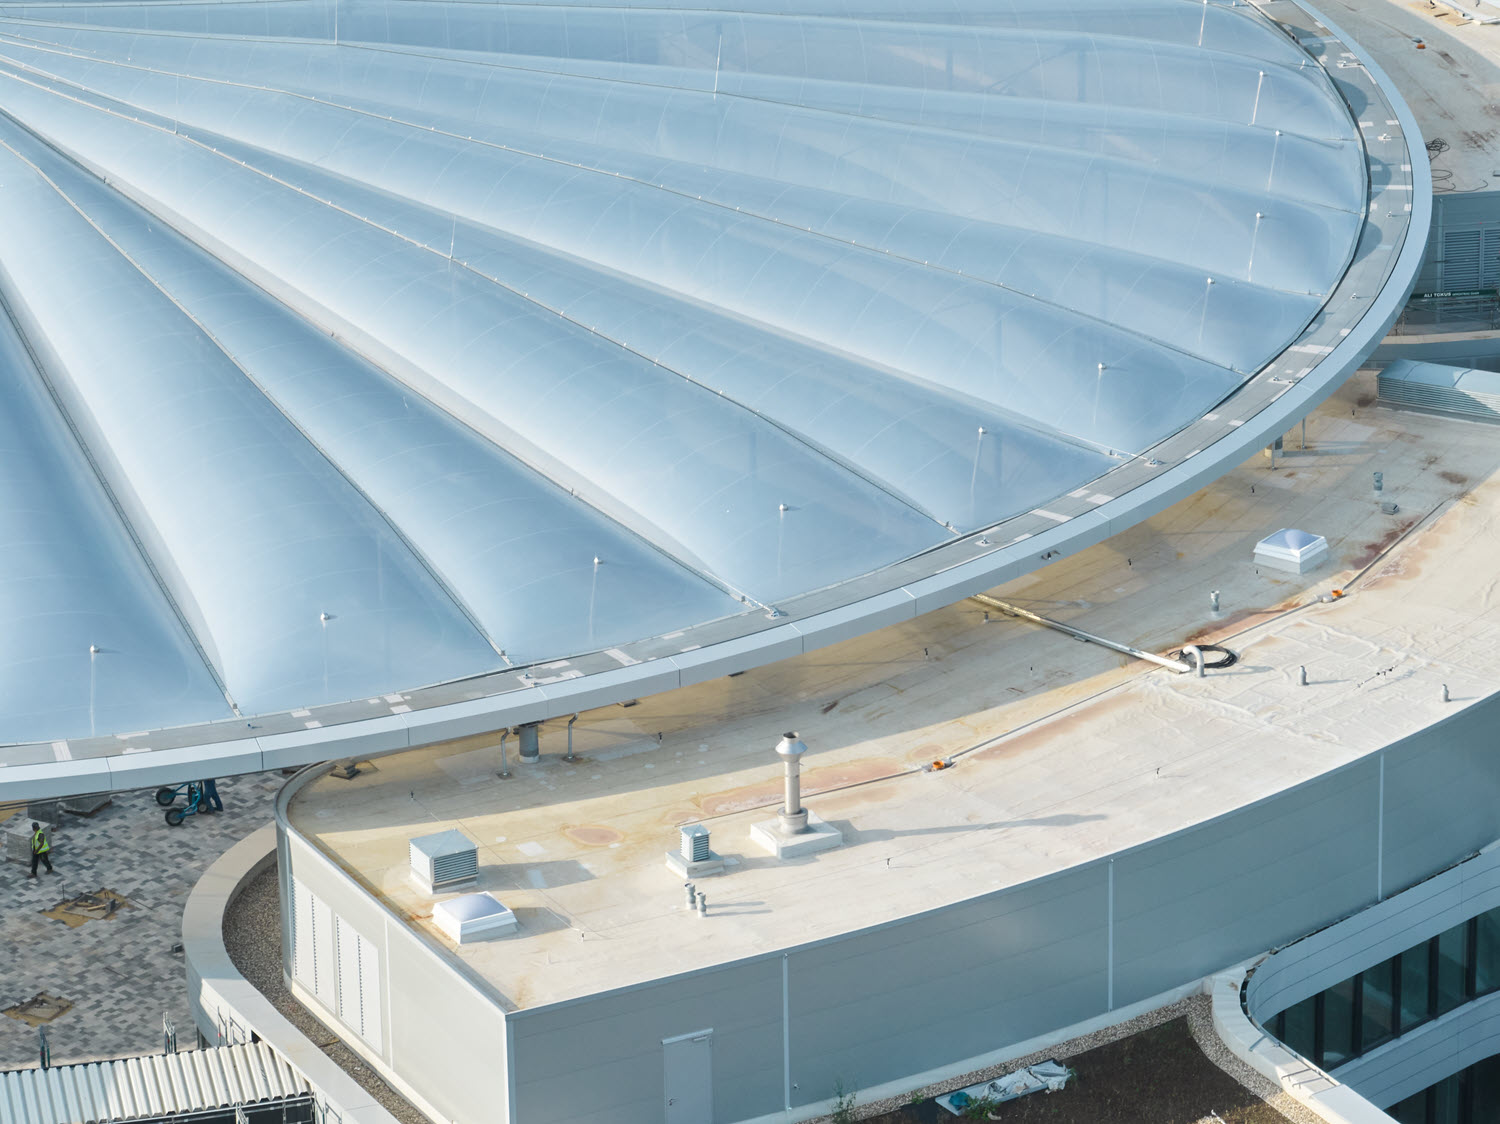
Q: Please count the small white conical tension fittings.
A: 11